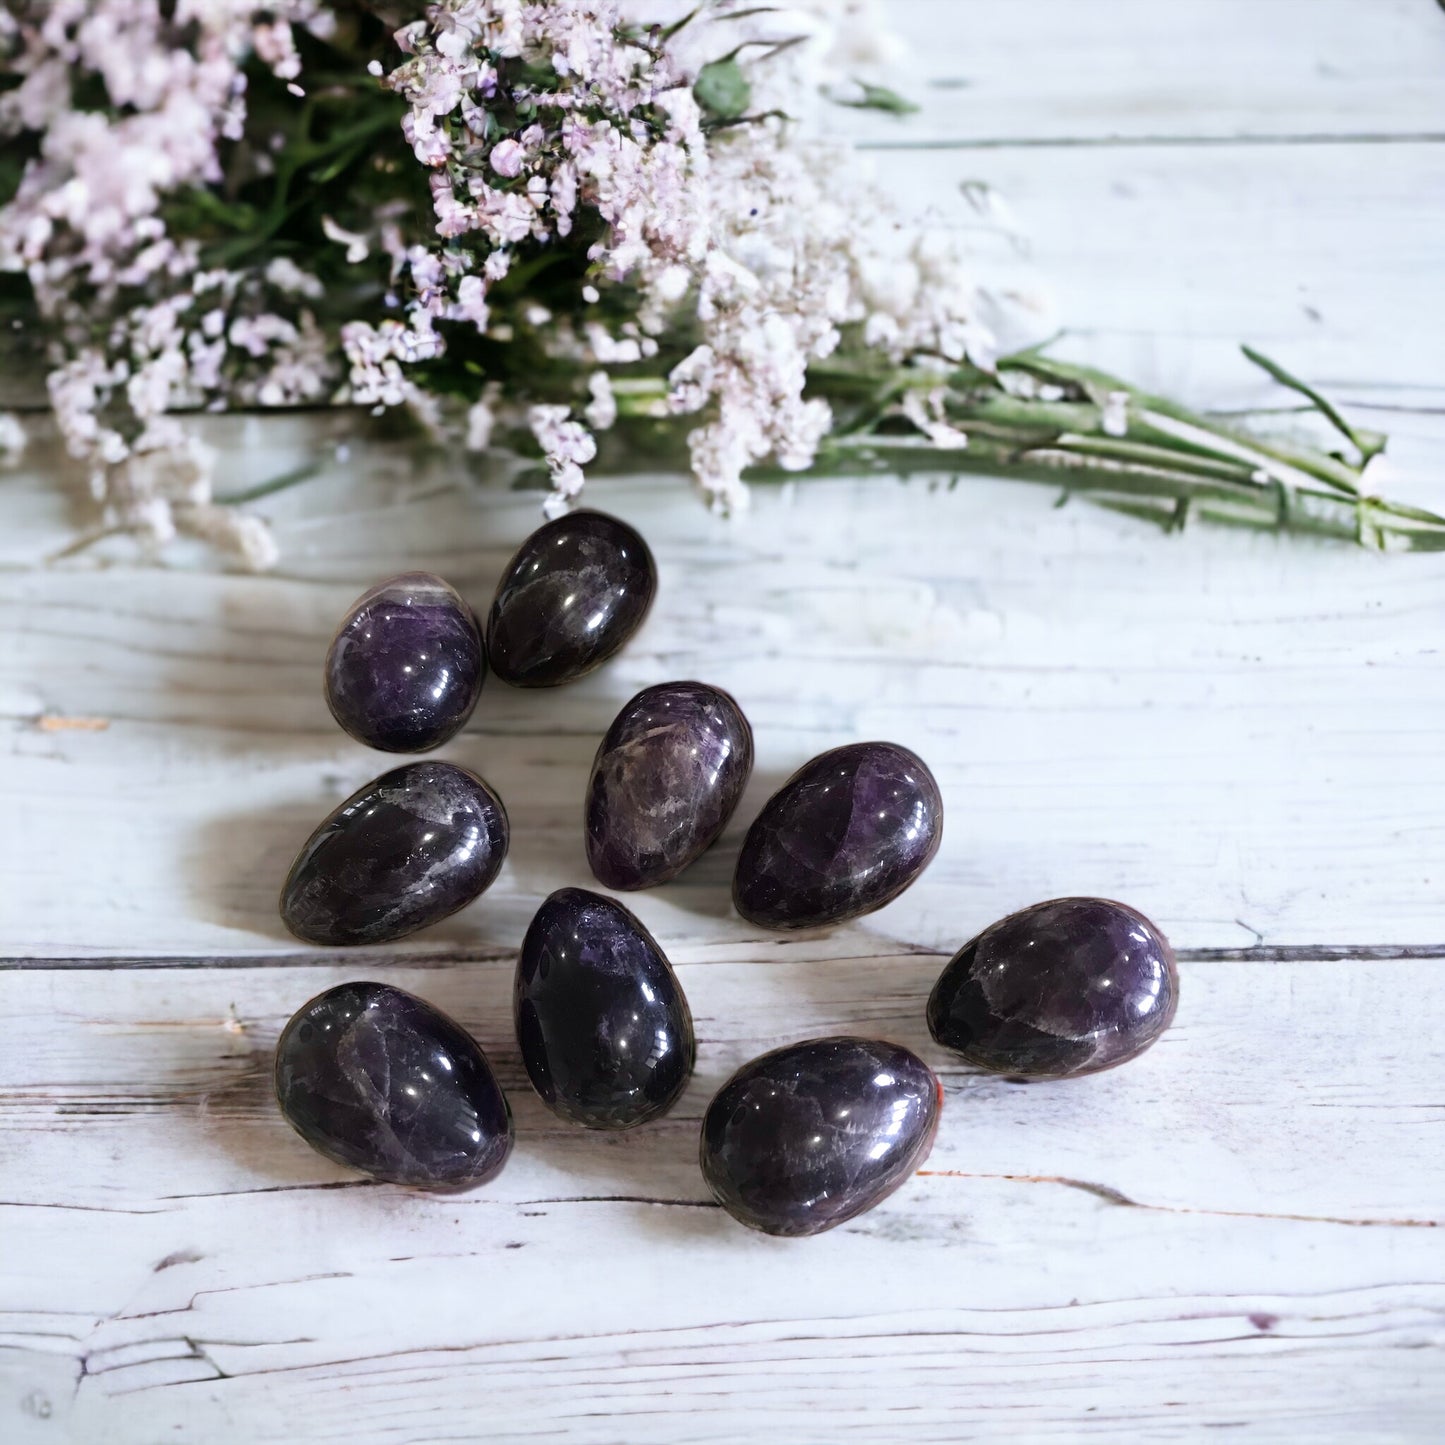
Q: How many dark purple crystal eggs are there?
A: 9